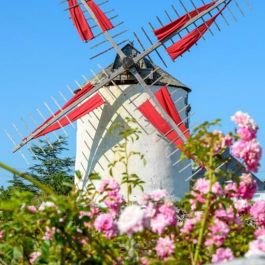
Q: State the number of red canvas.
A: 8